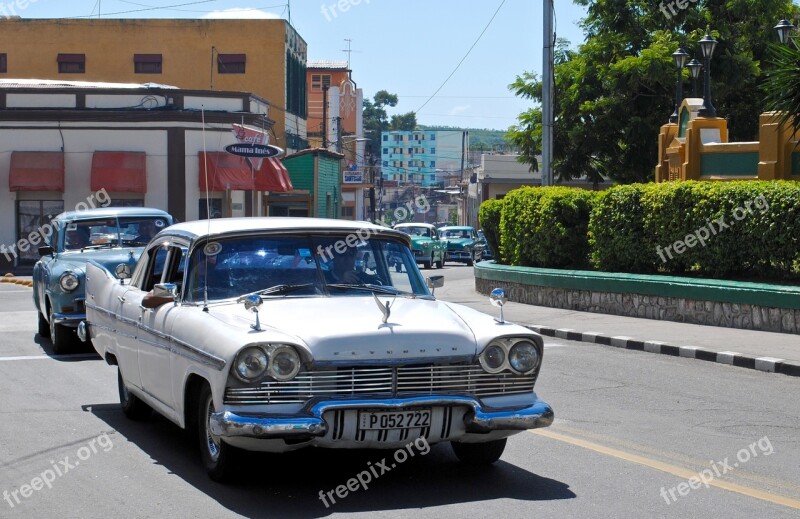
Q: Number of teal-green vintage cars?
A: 2